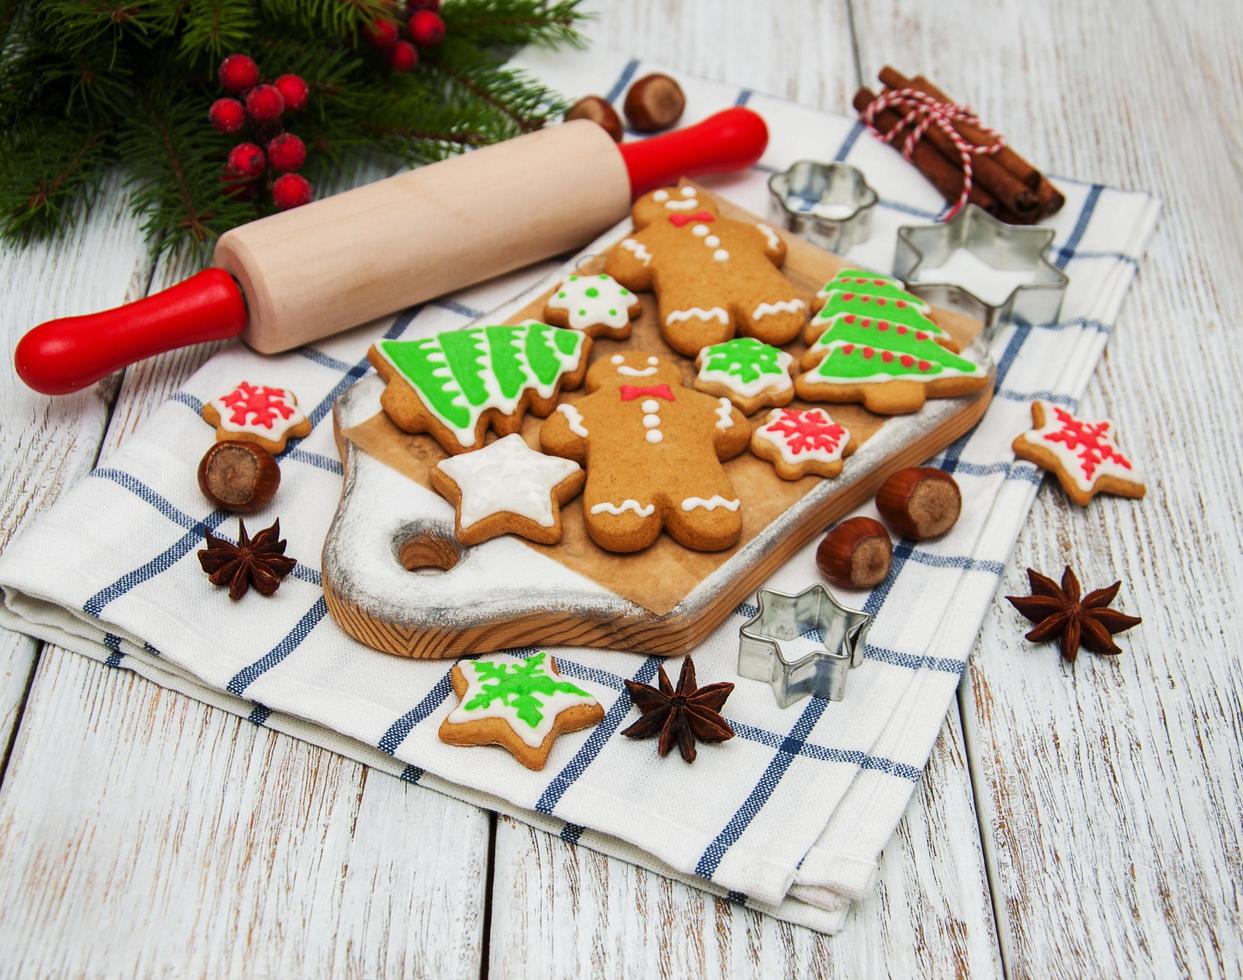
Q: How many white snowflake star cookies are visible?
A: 1